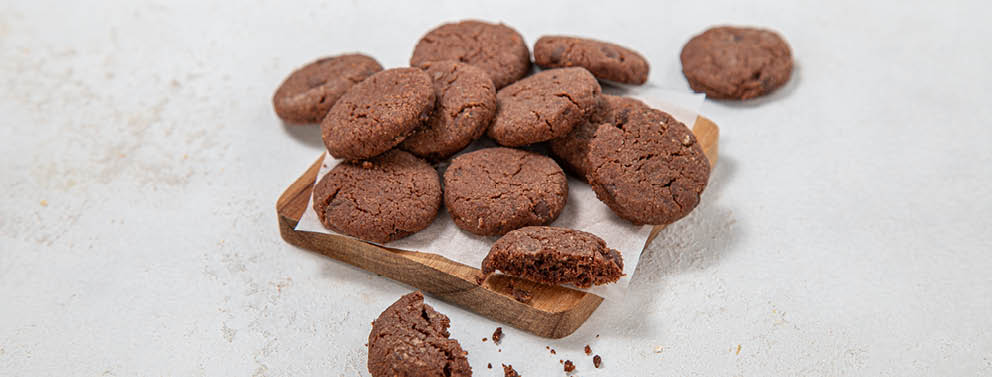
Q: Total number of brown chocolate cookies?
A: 13